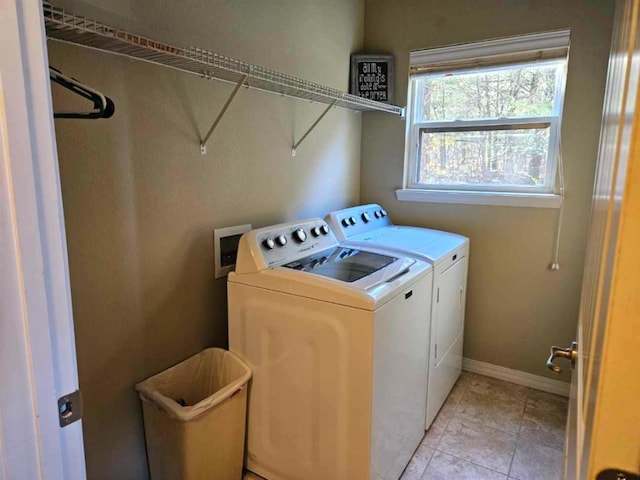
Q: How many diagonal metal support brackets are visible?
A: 2